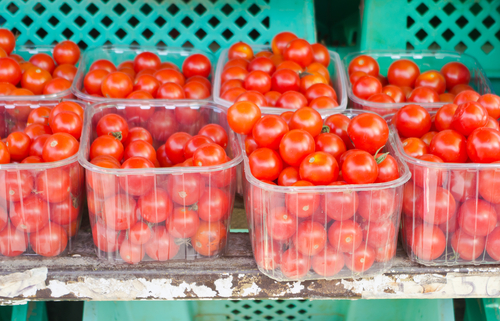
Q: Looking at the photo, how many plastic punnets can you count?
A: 8